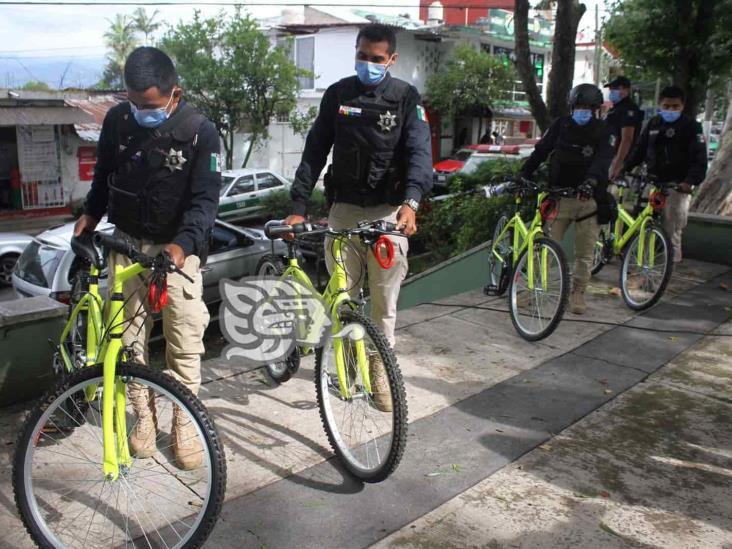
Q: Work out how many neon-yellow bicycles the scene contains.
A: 4